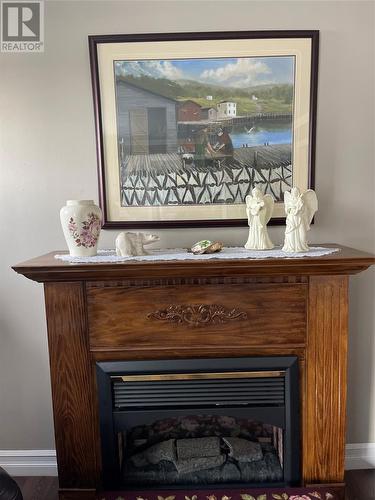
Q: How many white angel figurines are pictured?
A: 2